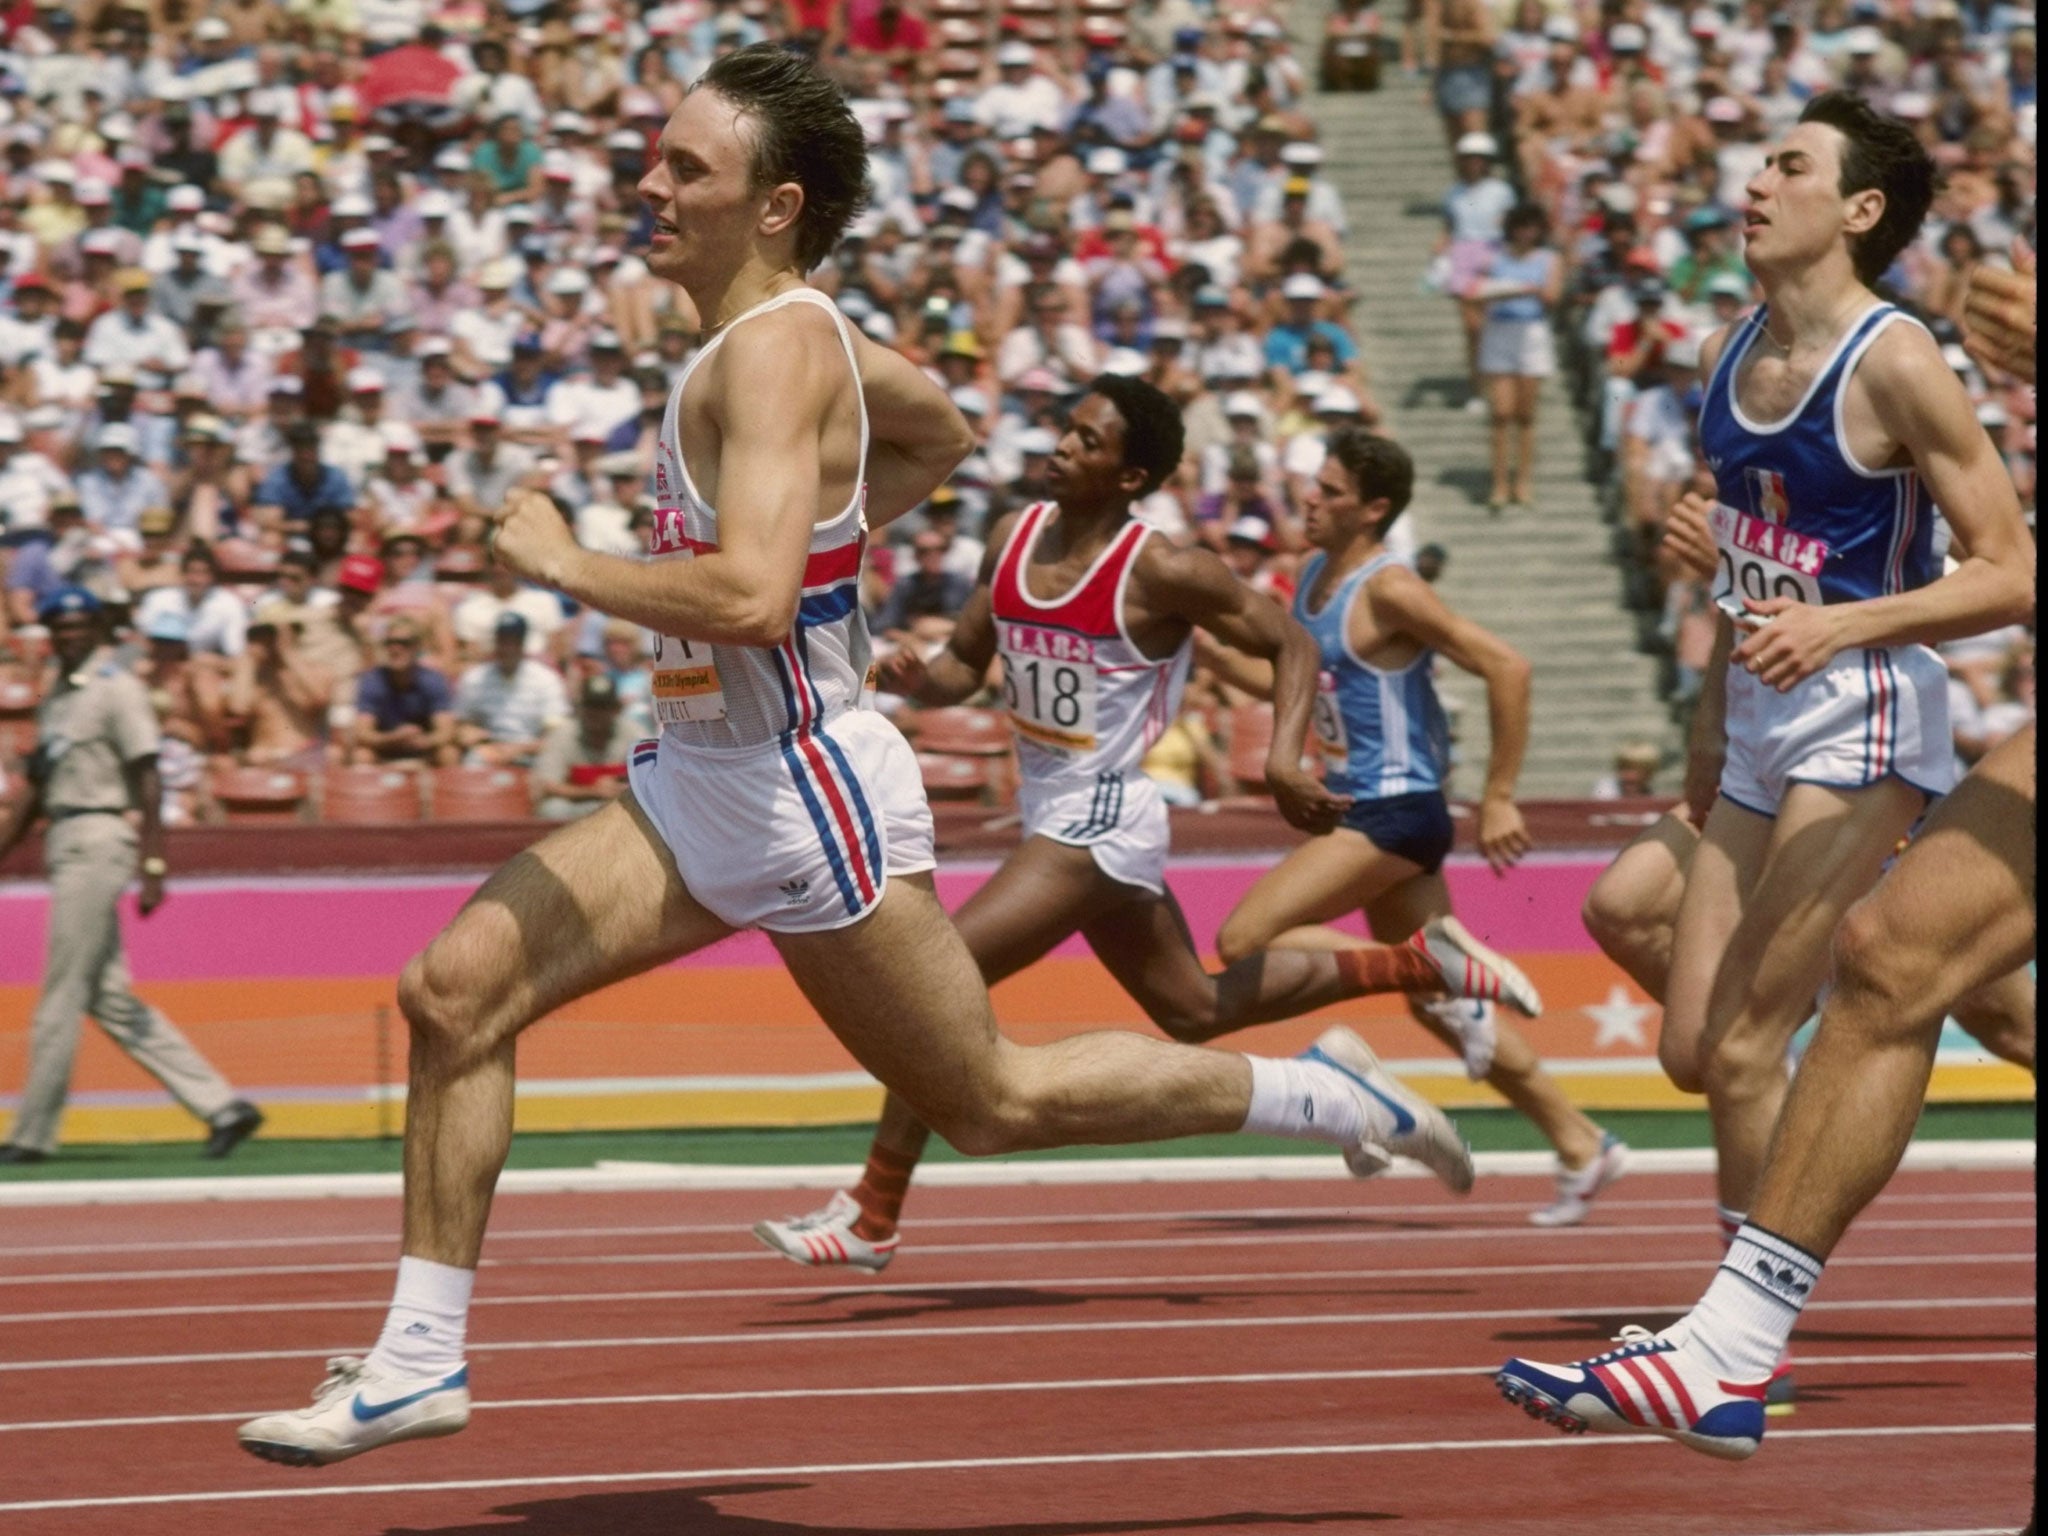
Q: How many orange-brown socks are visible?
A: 2